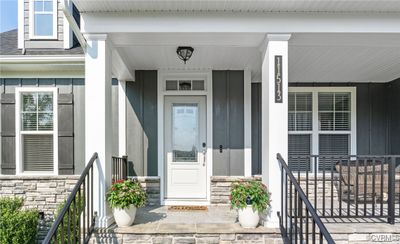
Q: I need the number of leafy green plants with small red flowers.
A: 2